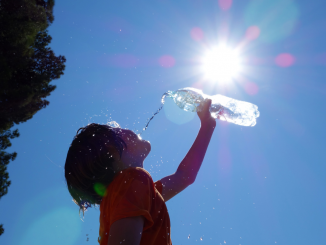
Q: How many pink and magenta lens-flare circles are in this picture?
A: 6